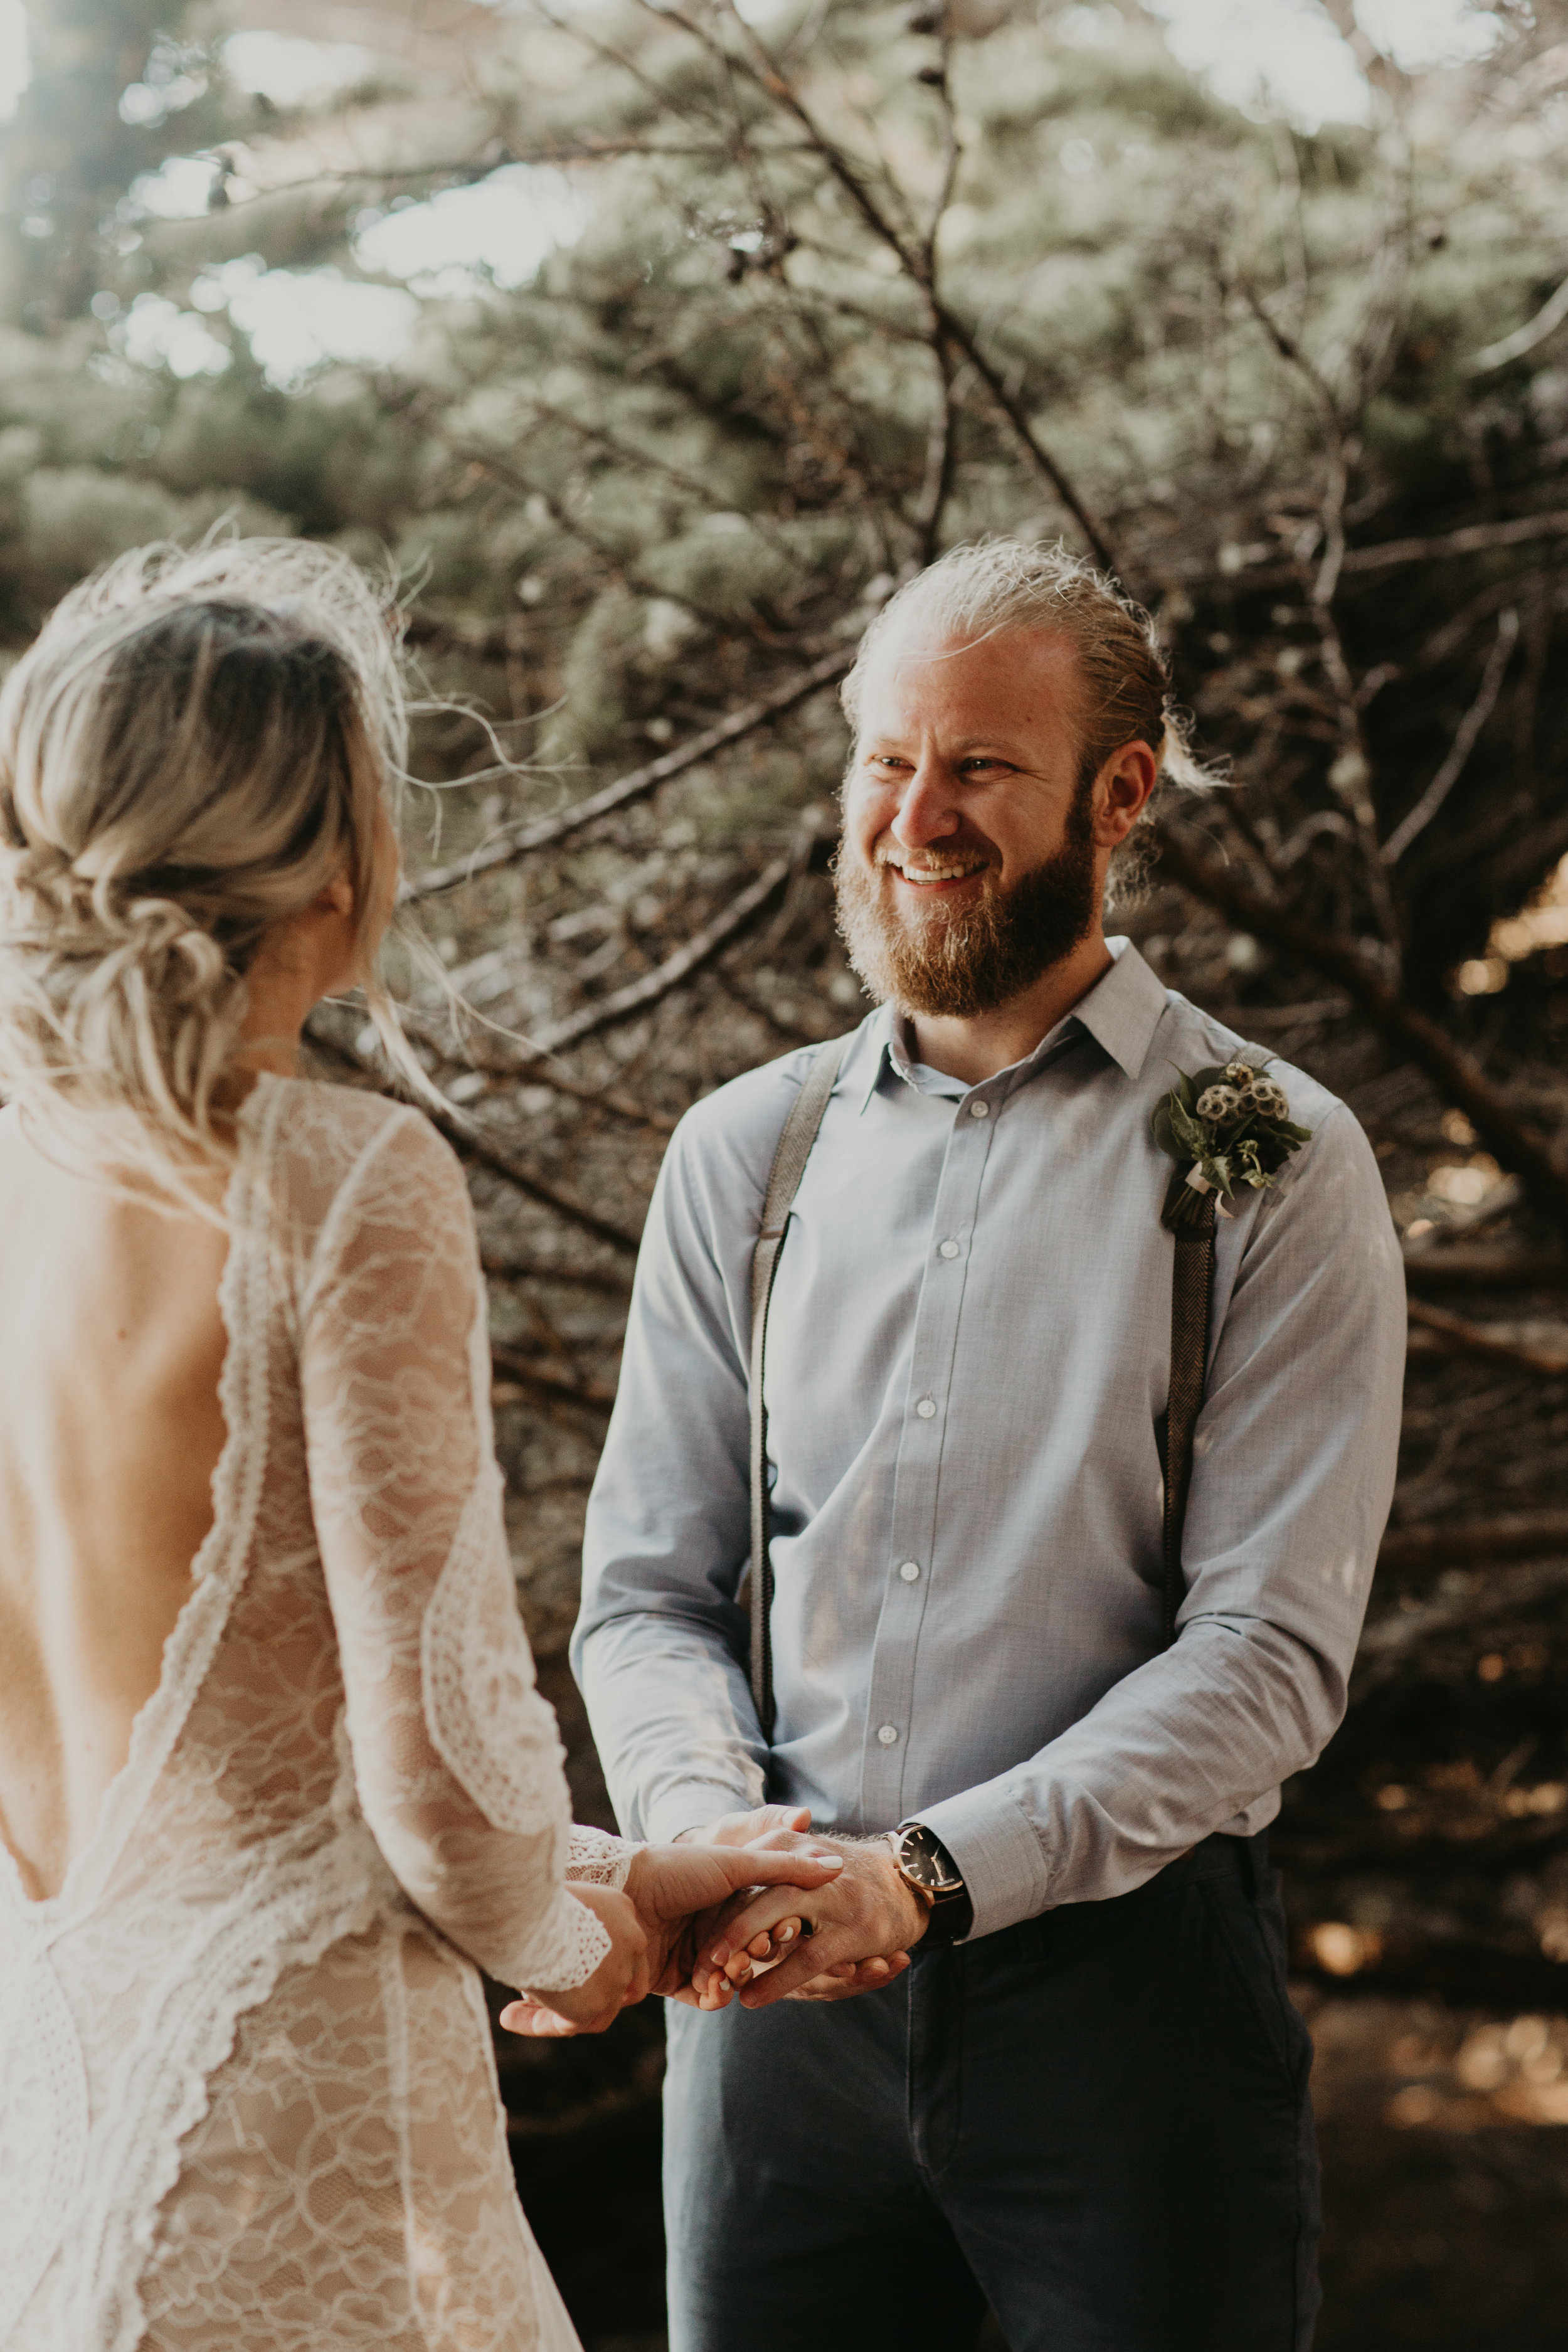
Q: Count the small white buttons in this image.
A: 5